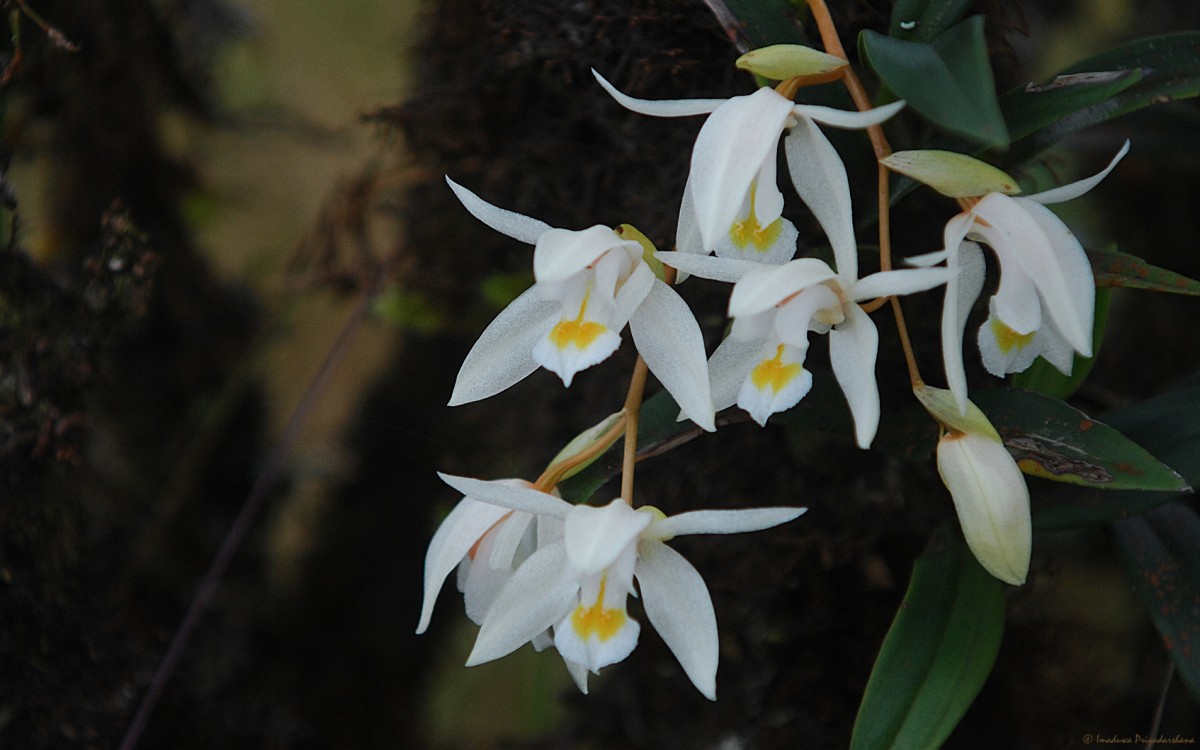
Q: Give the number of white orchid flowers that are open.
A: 6